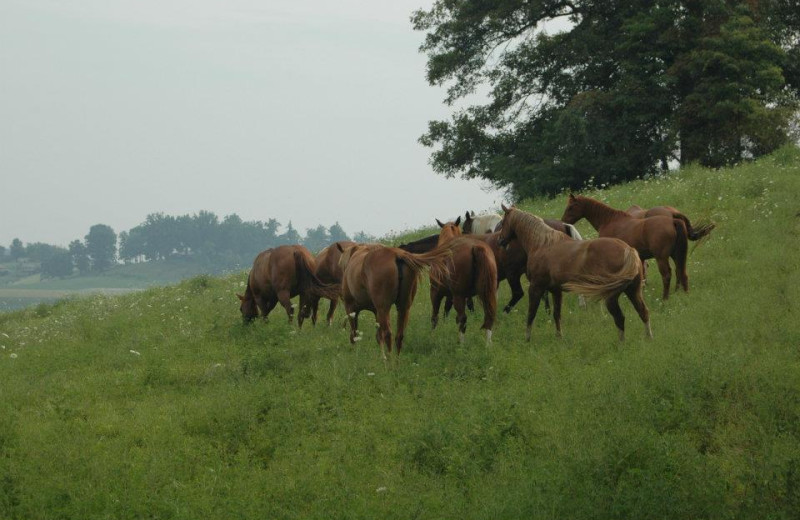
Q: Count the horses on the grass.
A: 9